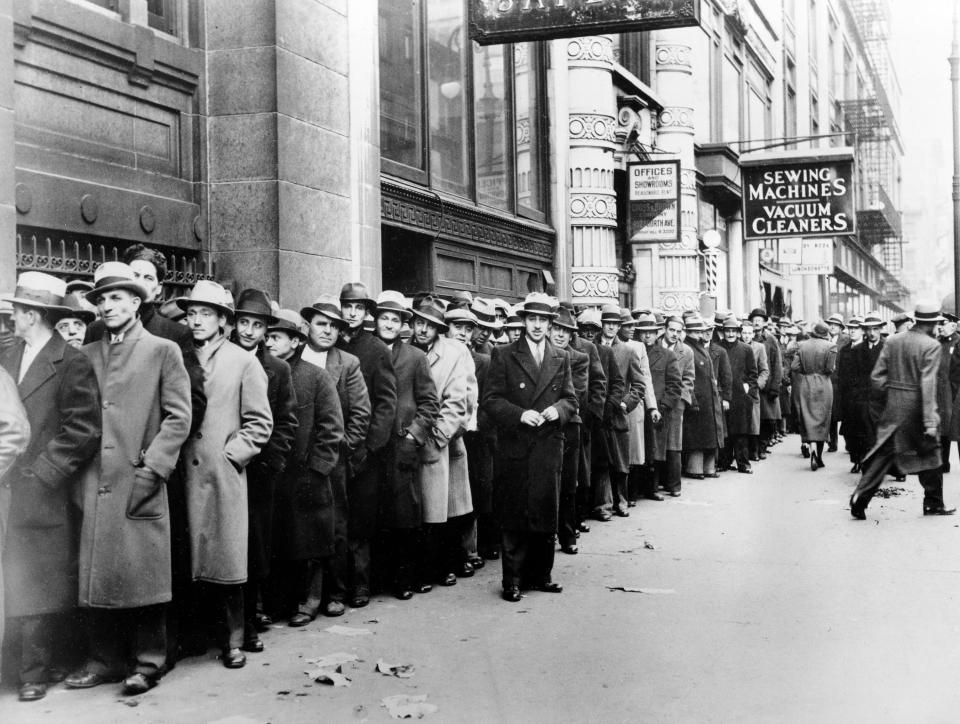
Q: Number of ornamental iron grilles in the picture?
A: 1